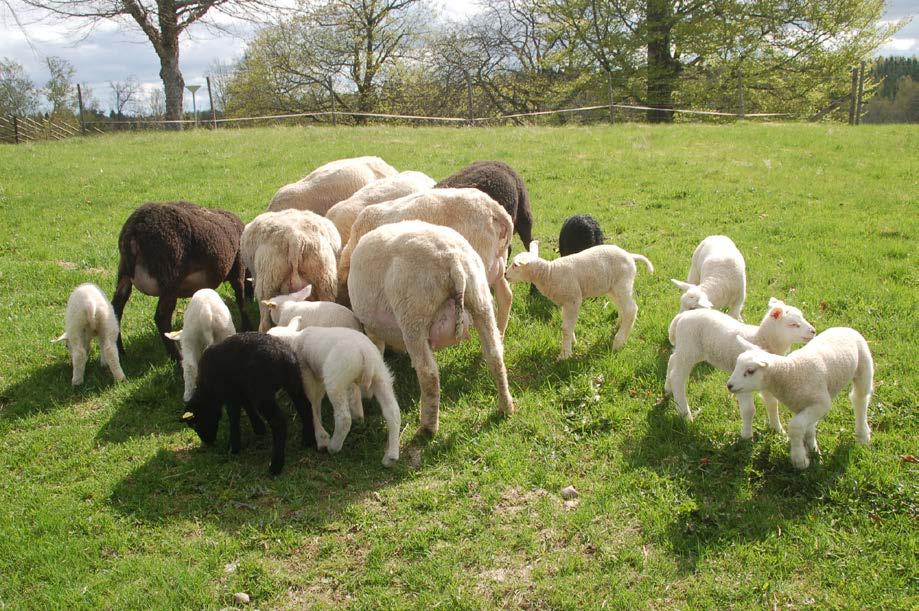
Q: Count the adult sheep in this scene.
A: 7